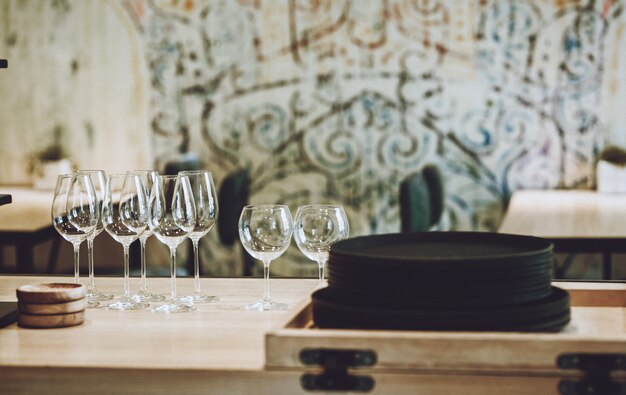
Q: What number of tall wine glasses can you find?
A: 6